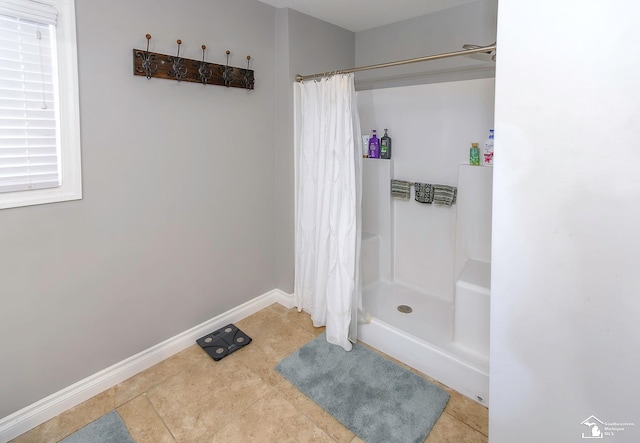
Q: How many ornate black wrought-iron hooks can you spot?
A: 5